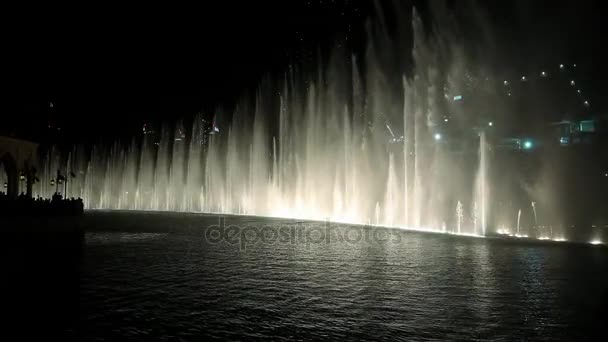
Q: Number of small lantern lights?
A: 4